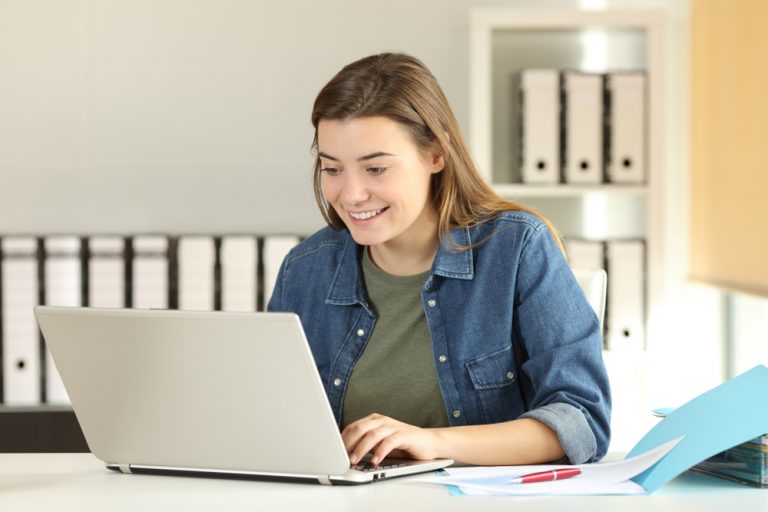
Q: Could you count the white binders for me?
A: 12